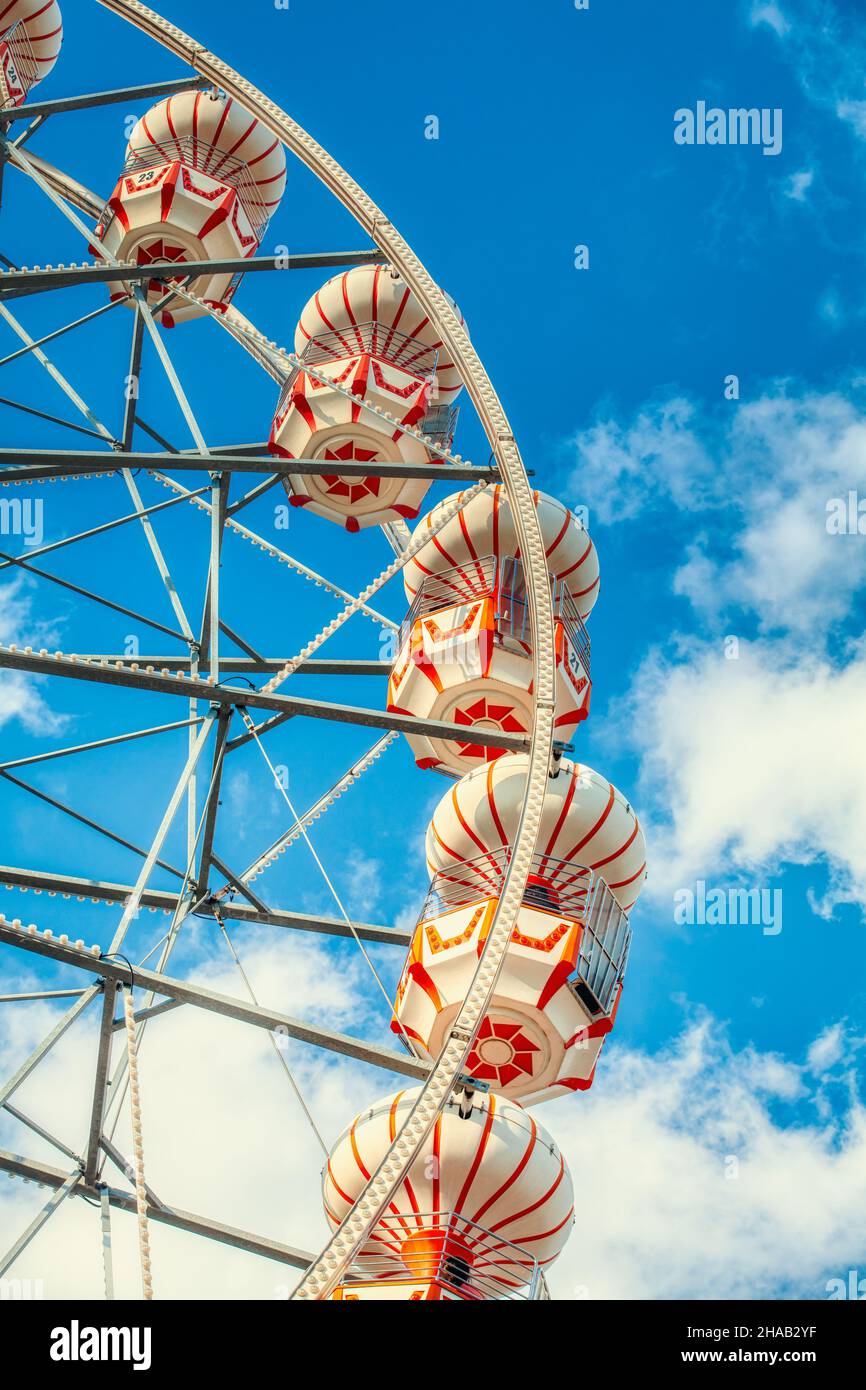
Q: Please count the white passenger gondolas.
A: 6